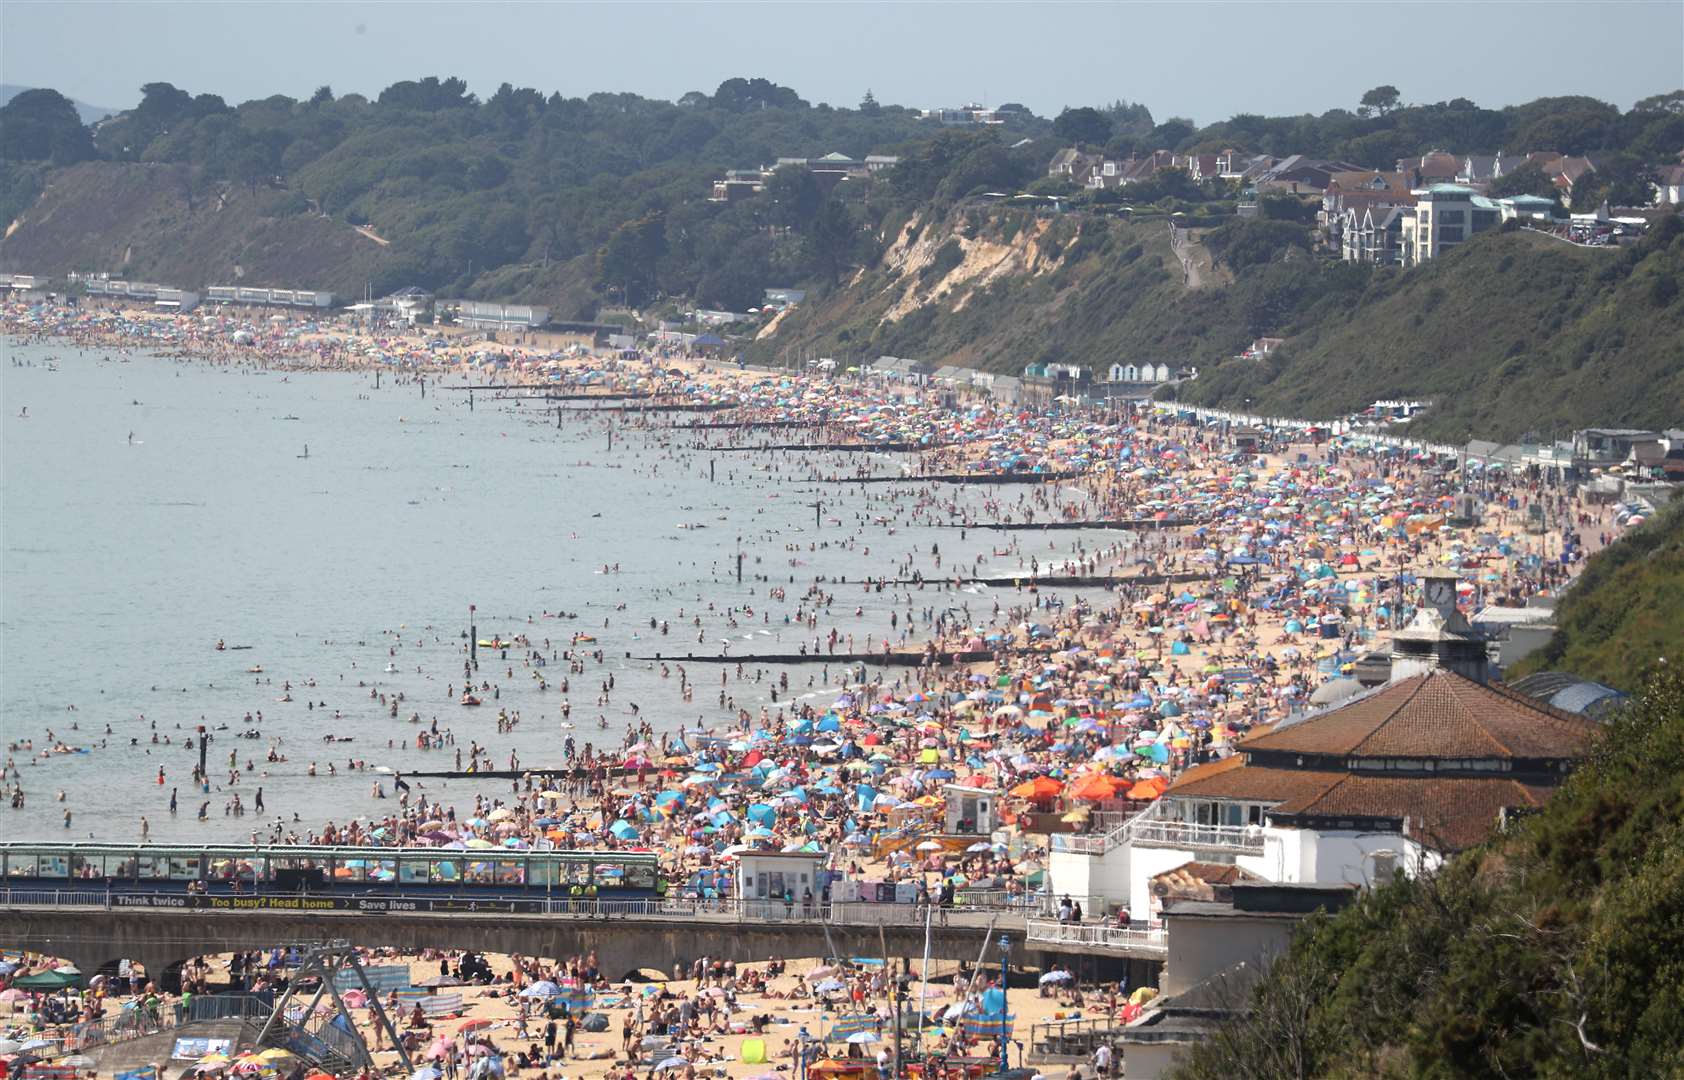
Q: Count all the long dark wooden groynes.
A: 10